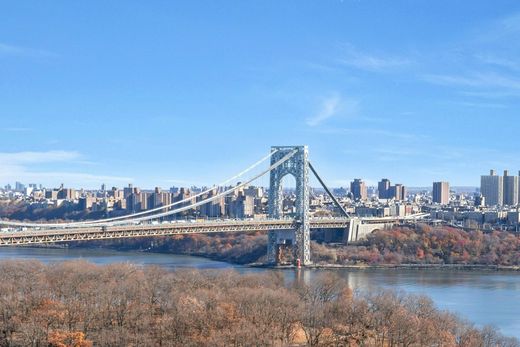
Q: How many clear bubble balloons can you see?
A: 0